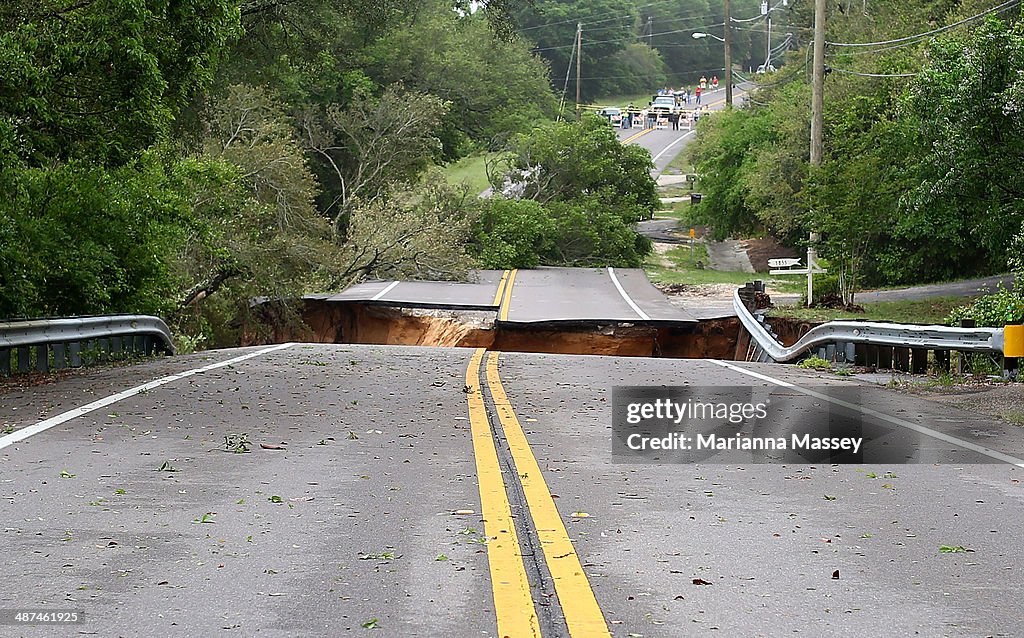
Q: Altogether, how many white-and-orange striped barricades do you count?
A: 4